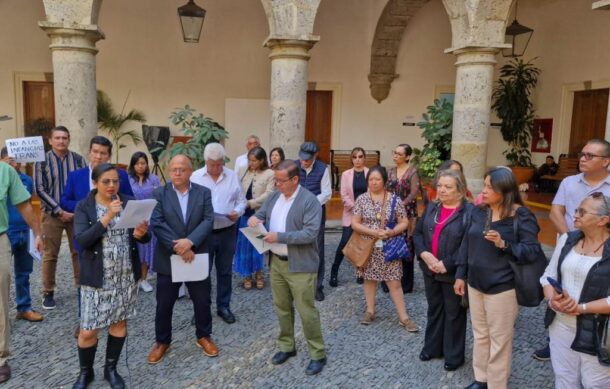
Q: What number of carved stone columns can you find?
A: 3